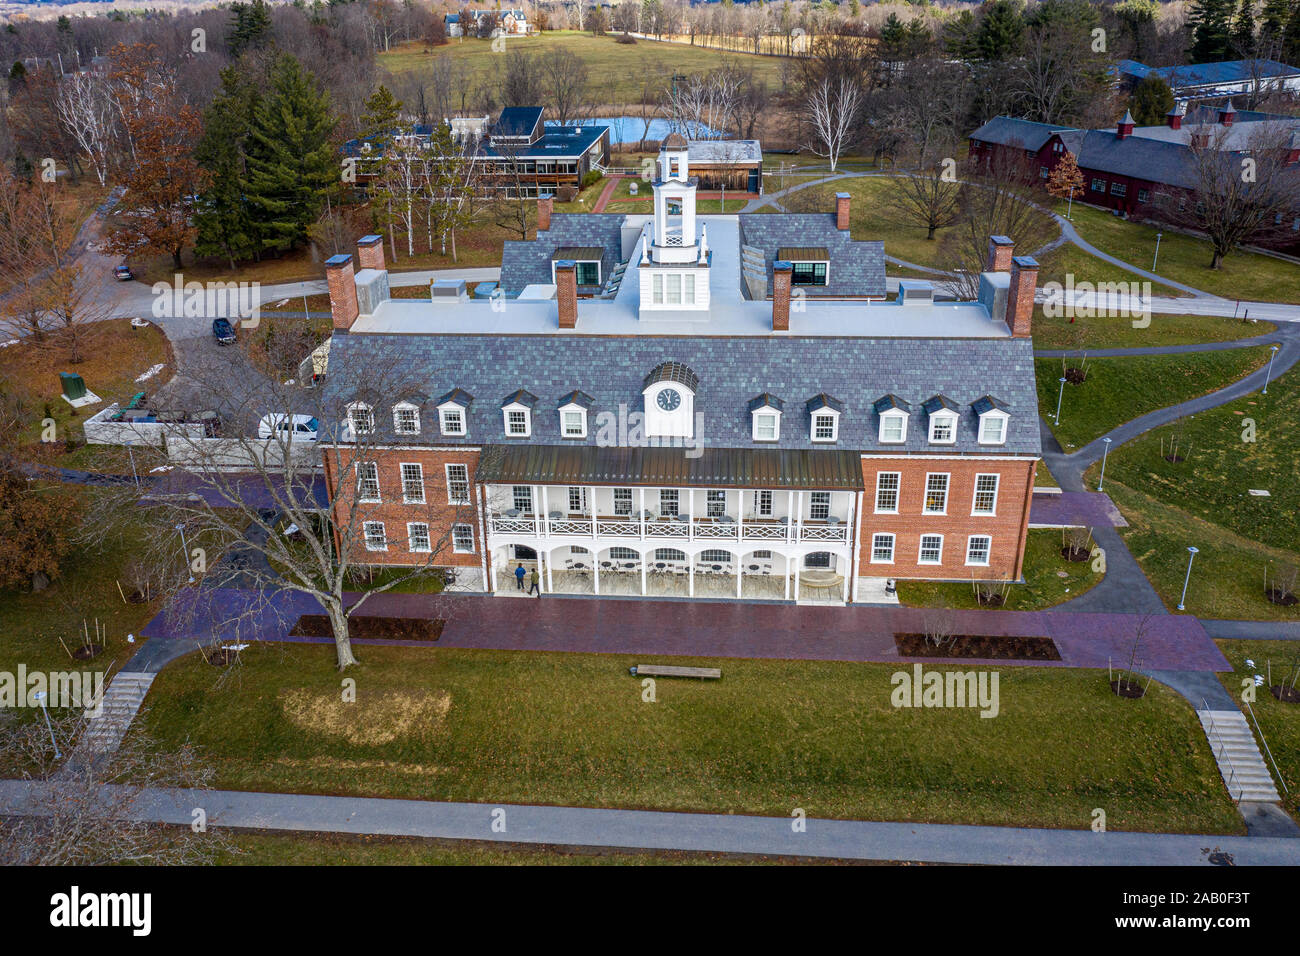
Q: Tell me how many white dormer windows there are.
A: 10